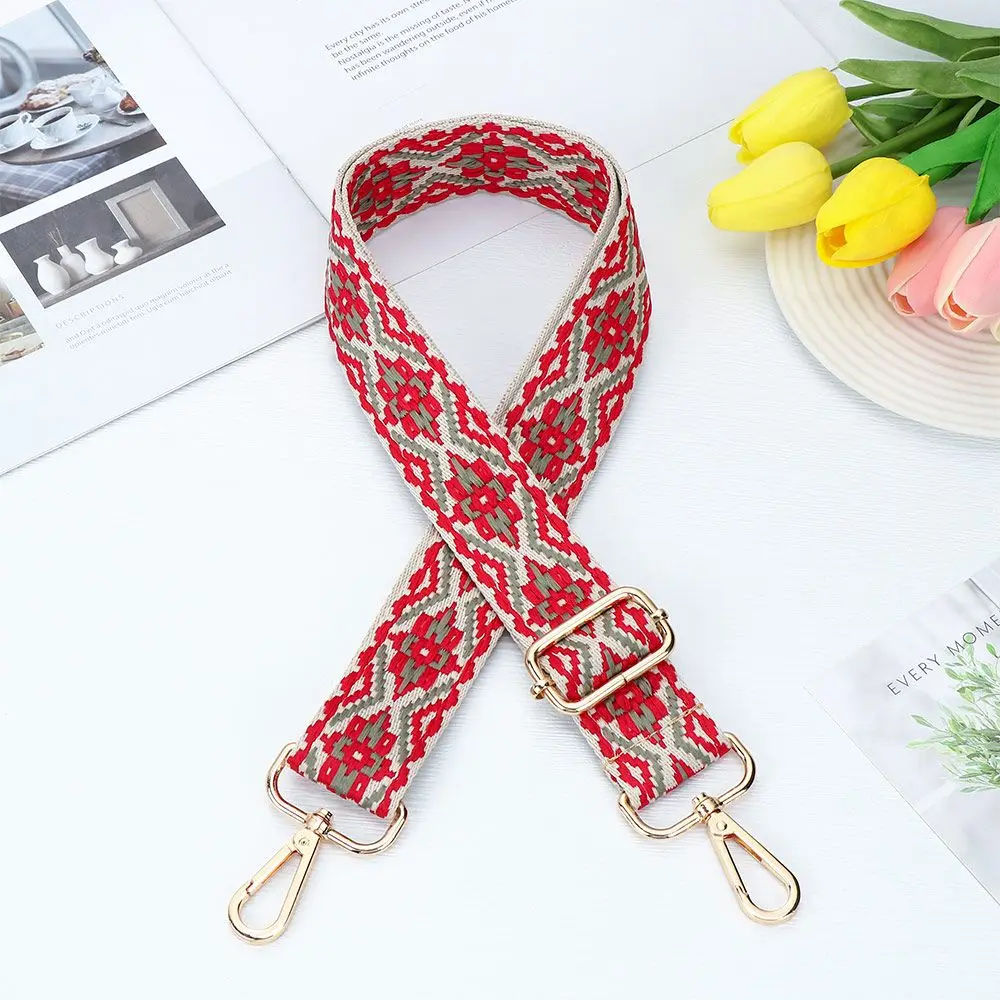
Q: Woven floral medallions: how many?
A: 12